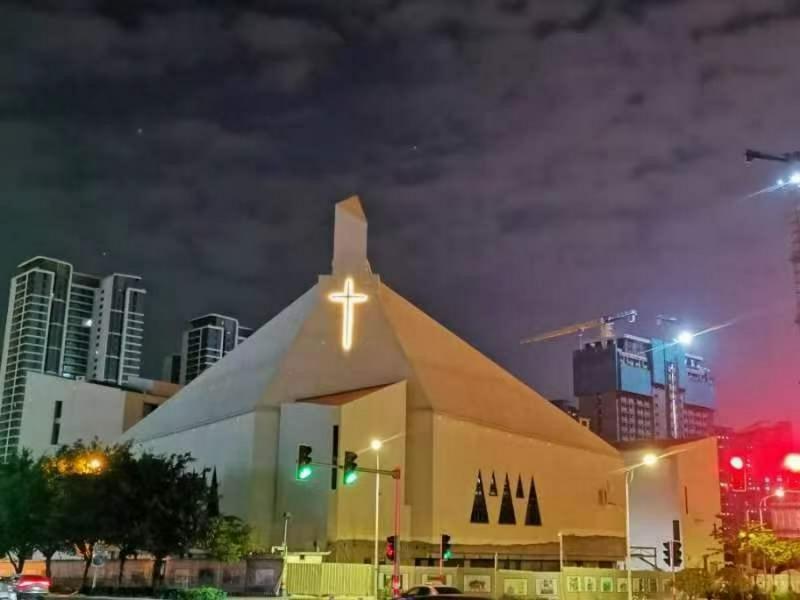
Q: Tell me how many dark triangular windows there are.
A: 5